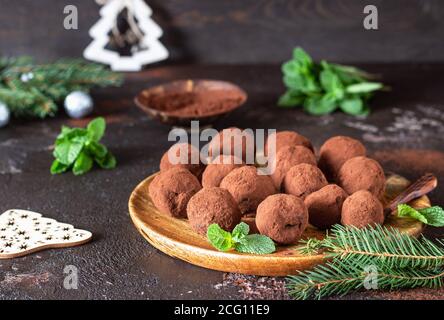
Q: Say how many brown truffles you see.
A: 14